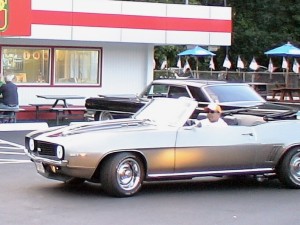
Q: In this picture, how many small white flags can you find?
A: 11